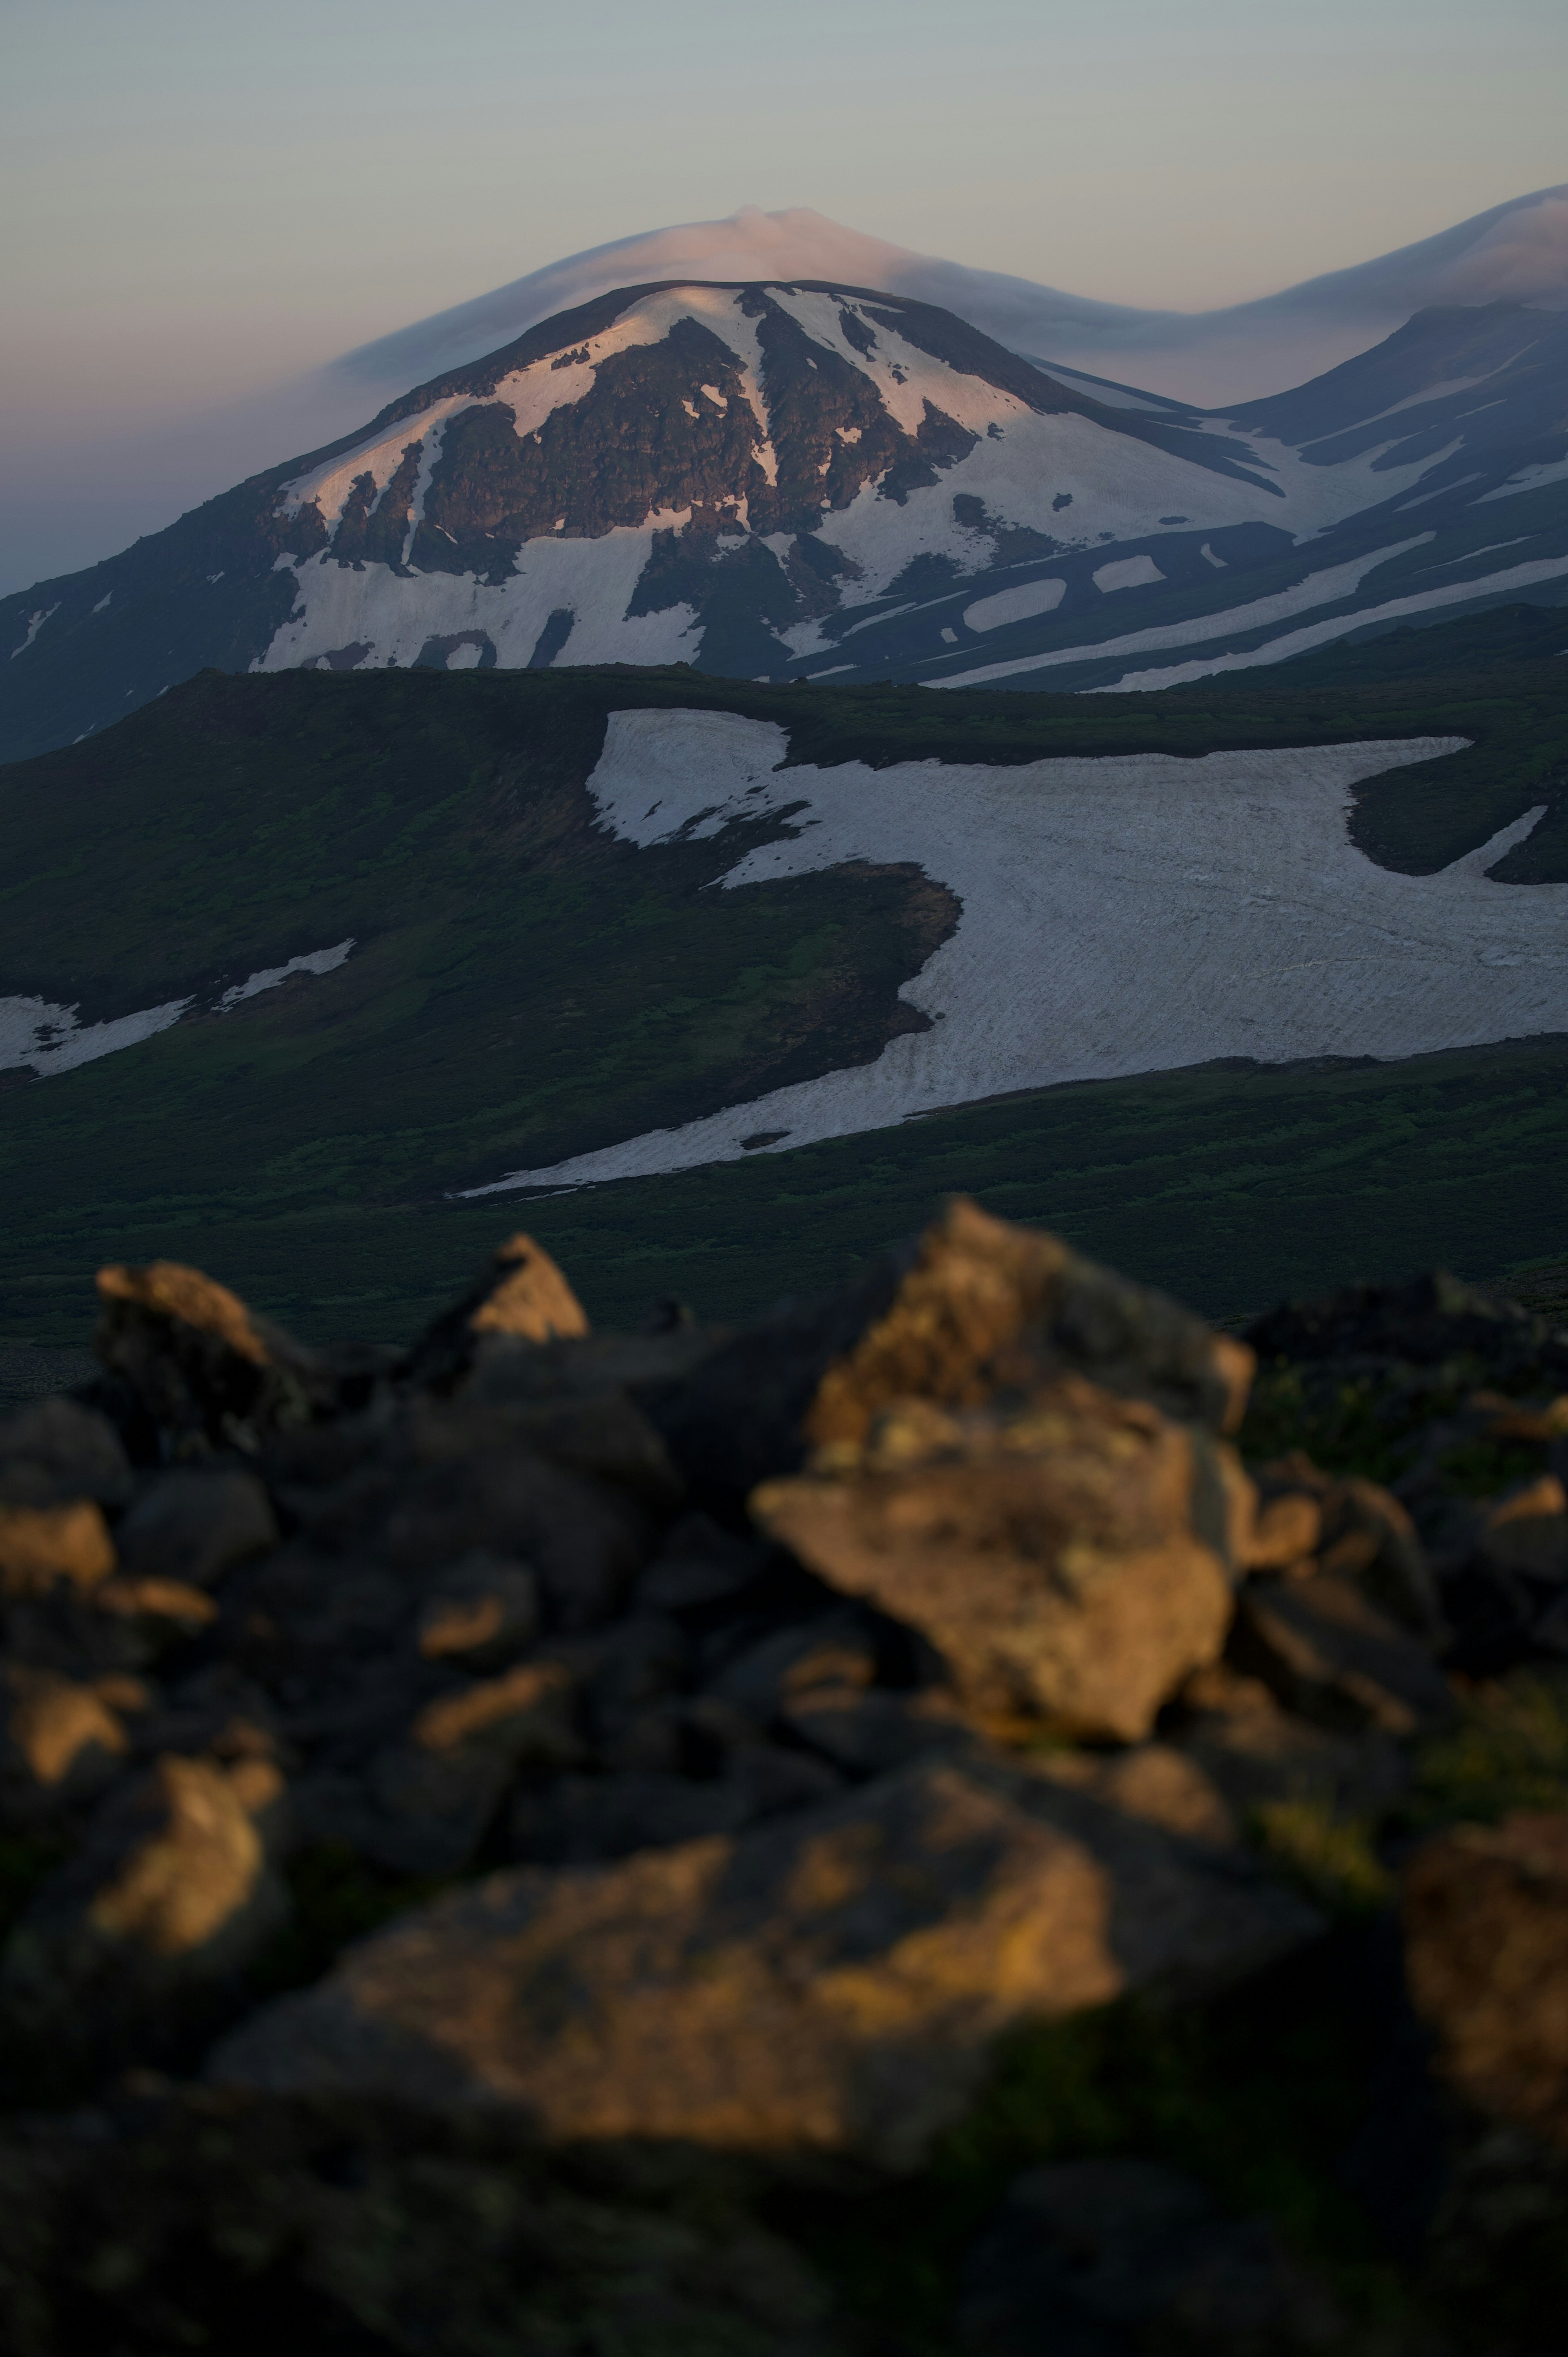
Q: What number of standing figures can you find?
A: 0